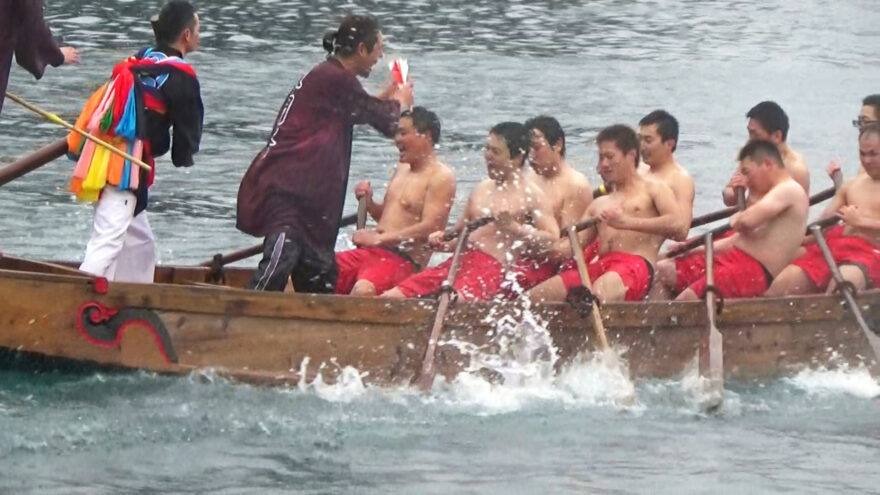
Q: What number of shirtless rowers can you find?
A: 9